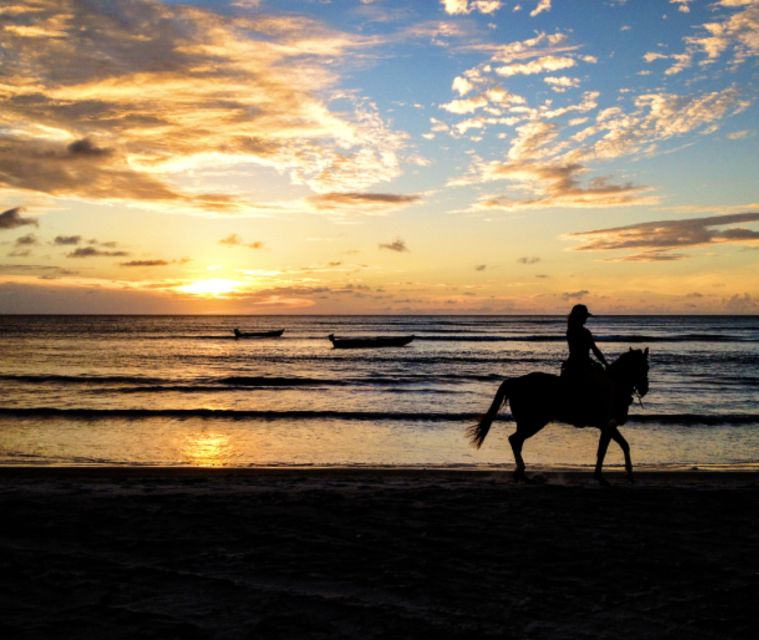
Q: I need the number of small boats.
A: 2